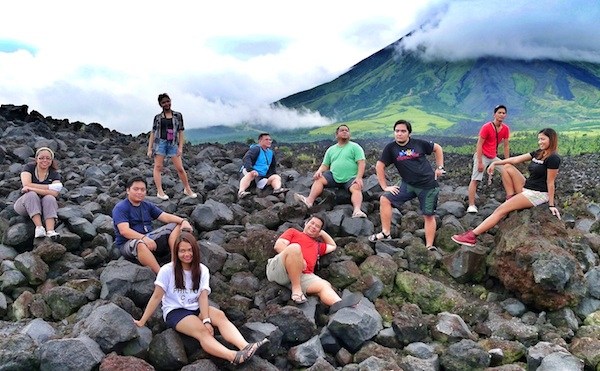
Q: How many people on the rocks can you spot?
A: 10